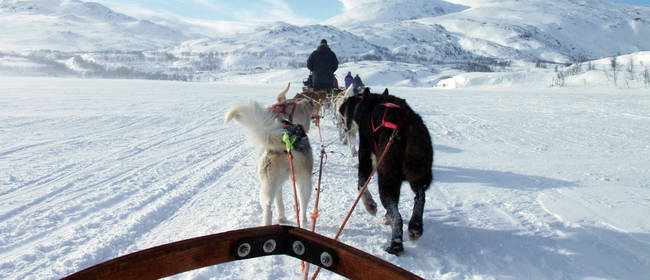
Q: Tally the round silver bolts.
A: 4